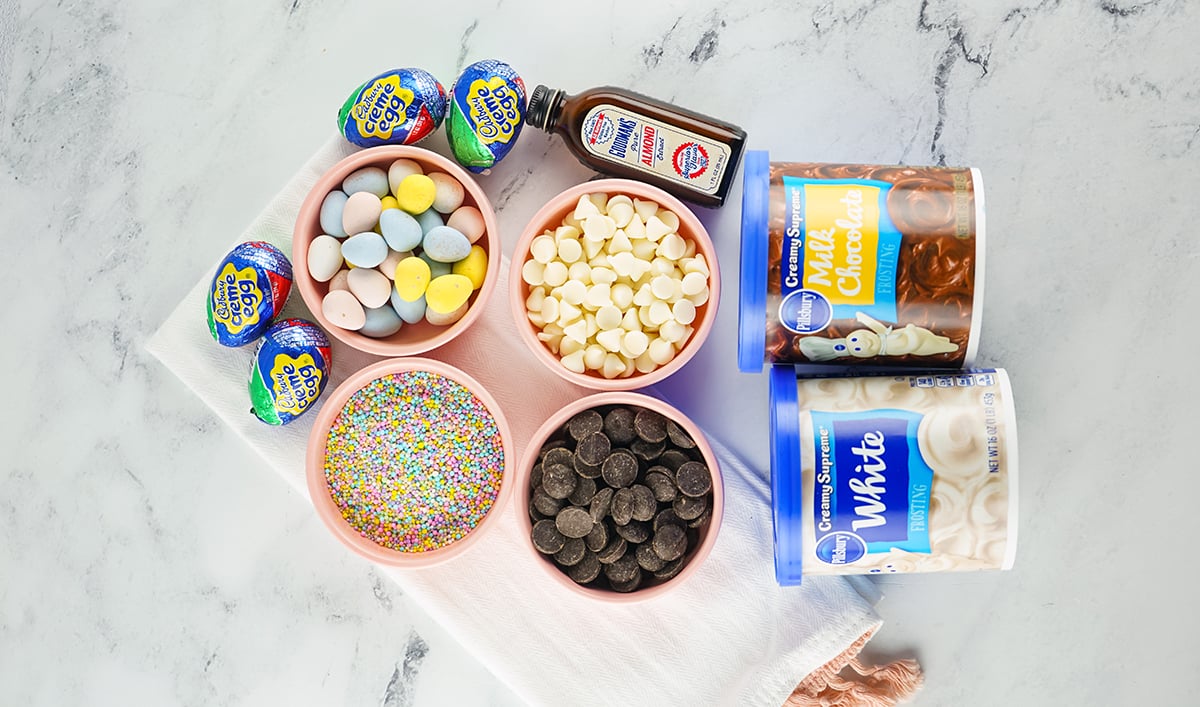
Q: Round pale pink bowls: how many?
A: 4